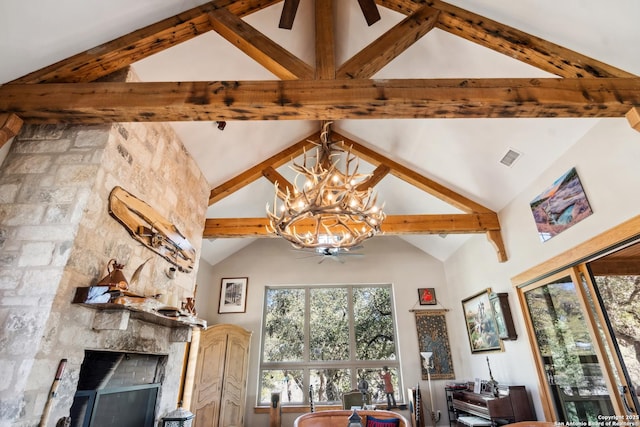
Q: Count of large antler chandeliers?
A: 1